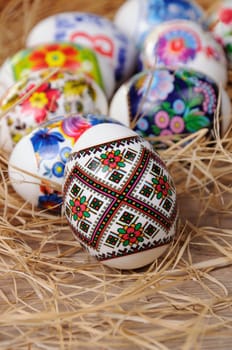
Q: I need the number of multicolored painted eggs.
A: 9